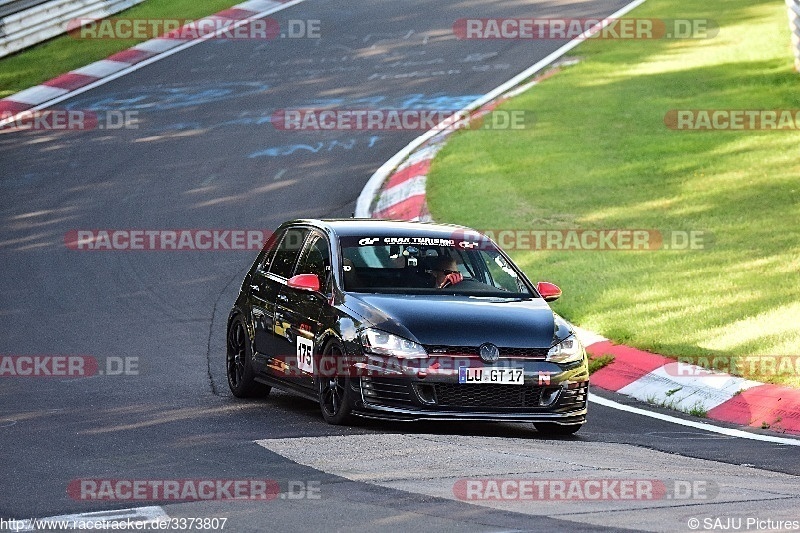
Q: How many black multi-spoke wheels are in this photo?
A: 2